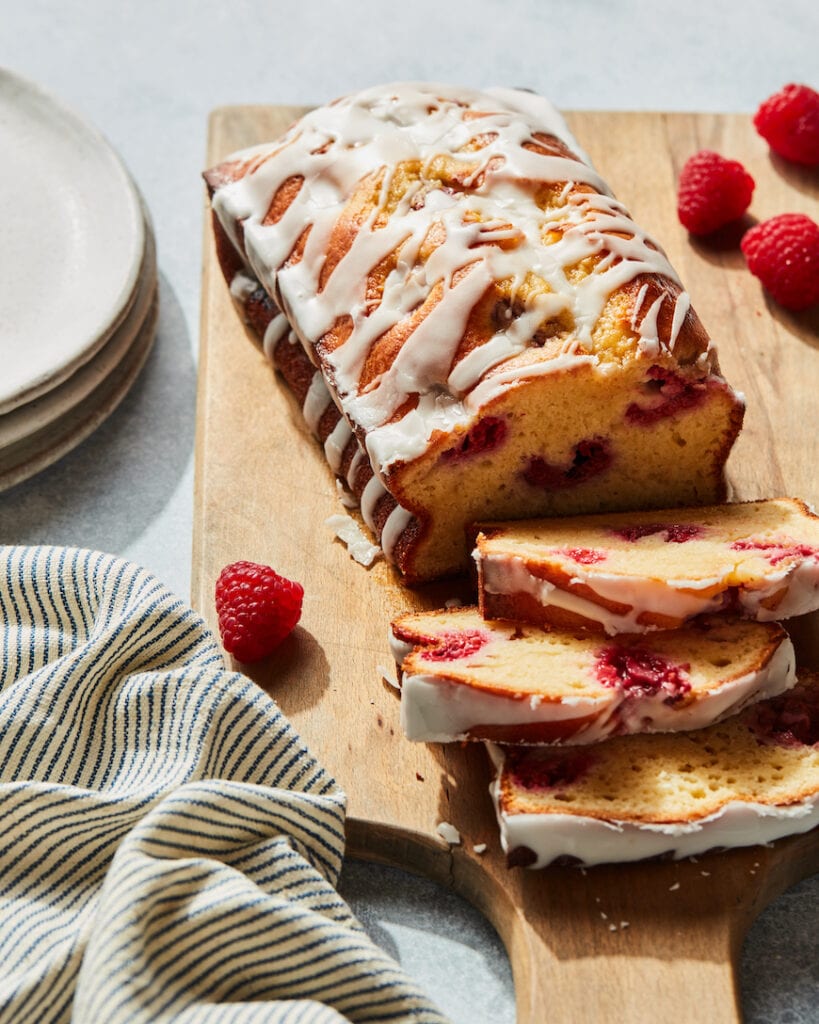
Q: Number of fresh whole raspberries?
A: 4